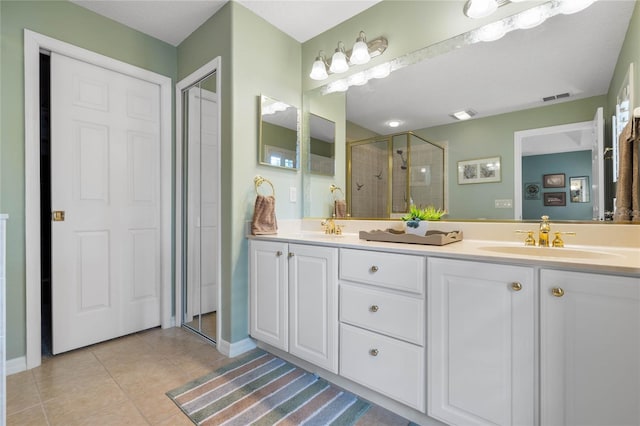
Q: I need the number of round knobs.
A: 7